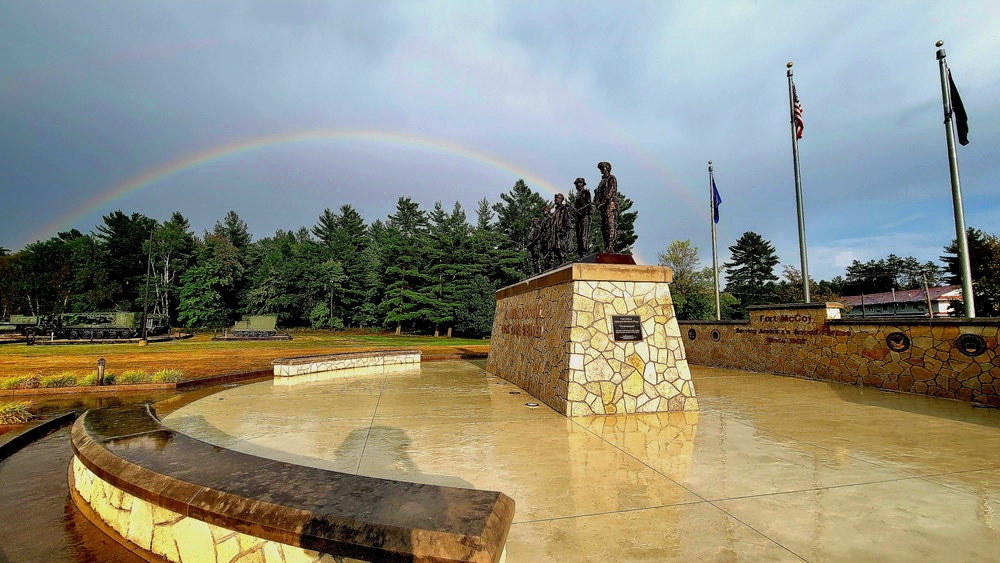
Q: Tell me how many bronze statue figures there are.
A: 5